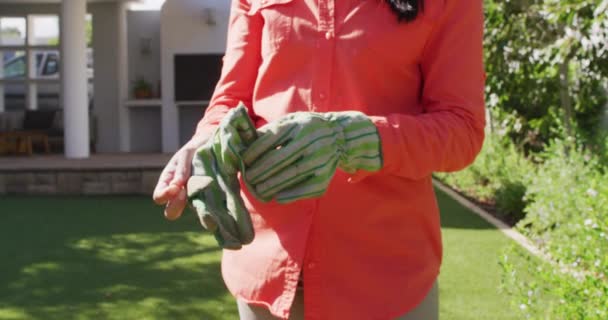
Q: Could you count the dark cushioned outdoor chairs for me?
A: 1